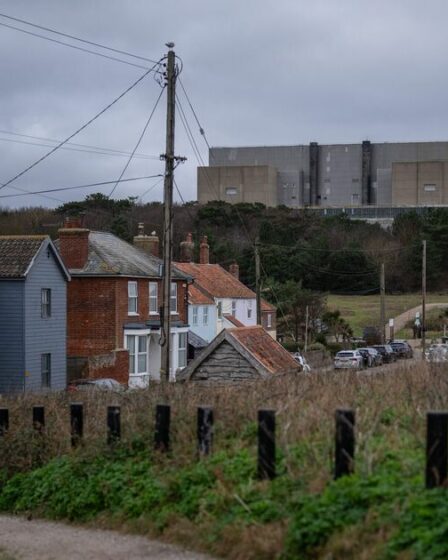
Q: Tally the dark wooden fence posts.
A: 9